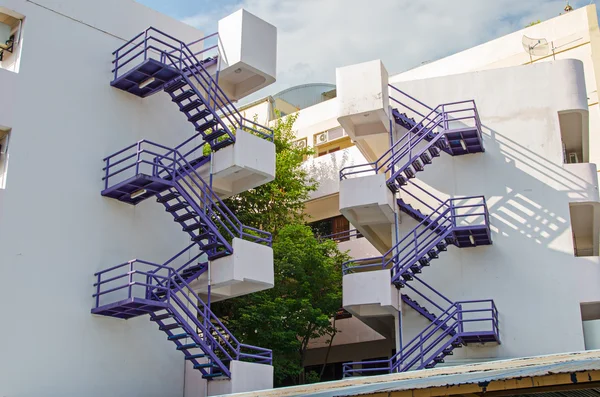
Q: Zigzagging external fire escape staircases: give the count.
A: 2